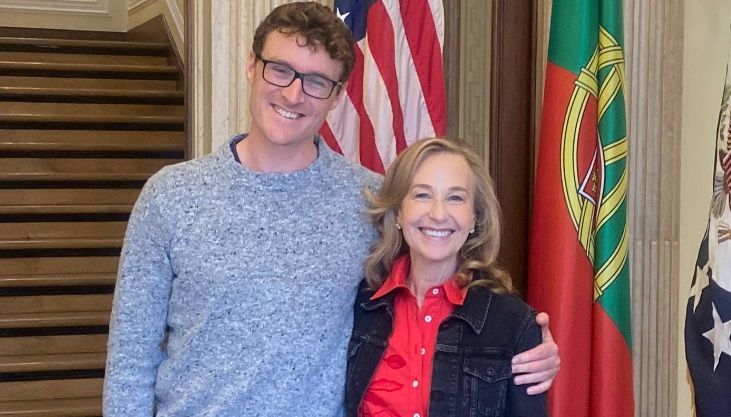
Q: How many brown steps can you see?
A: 12